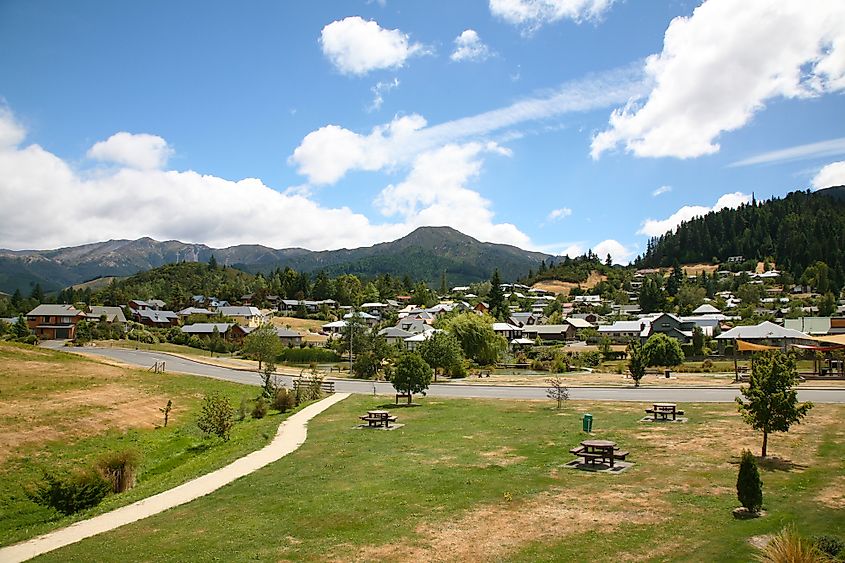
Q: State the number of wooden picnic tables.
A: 3